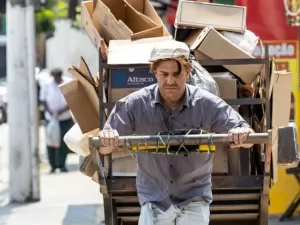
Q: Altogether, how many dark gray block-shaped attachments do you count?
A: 1